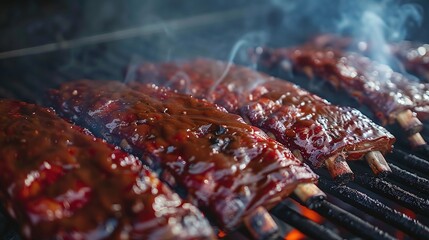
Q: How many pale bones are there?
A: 6